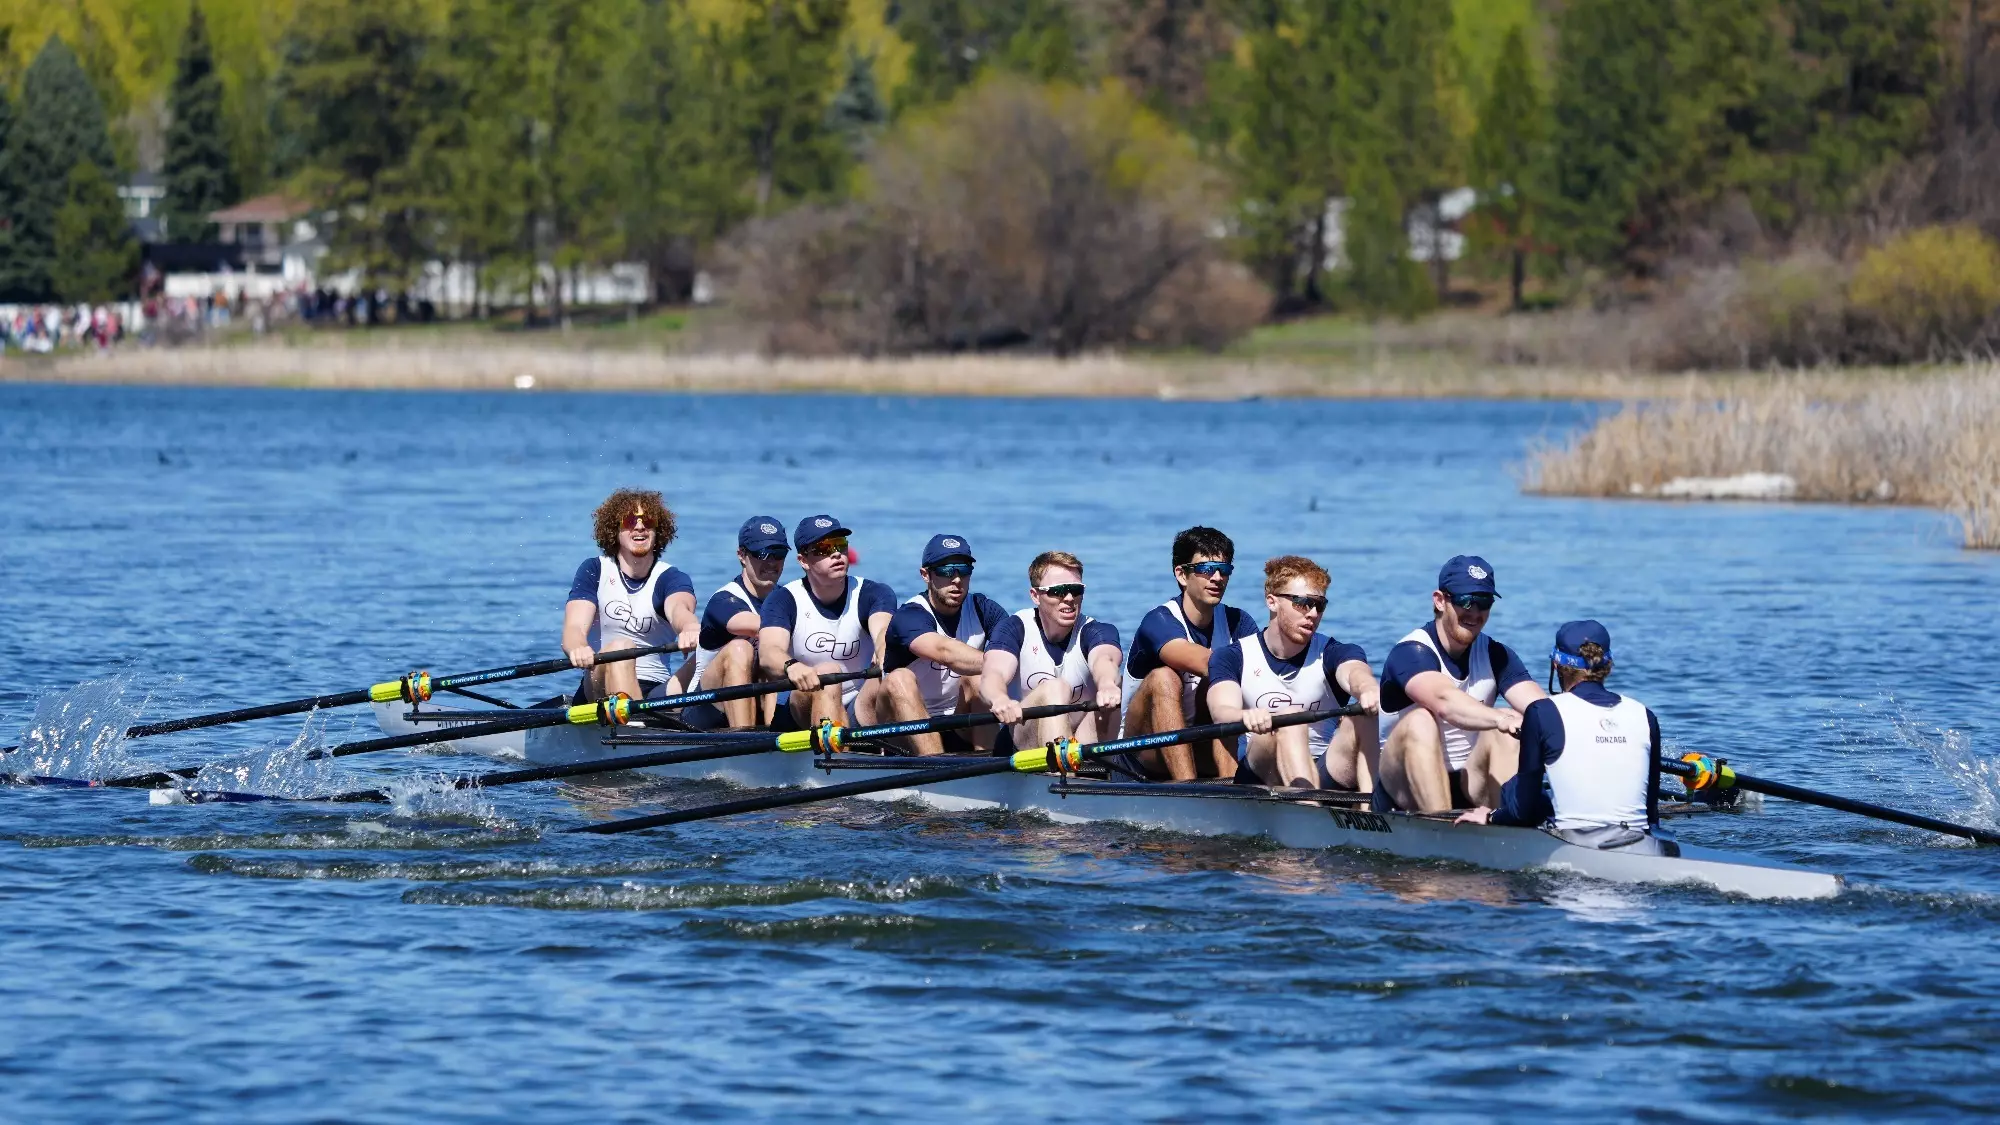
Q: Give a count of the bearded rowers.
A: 4